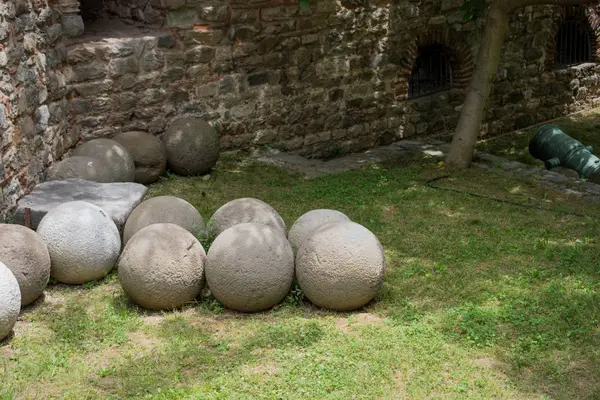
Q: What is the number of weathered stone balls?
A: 13